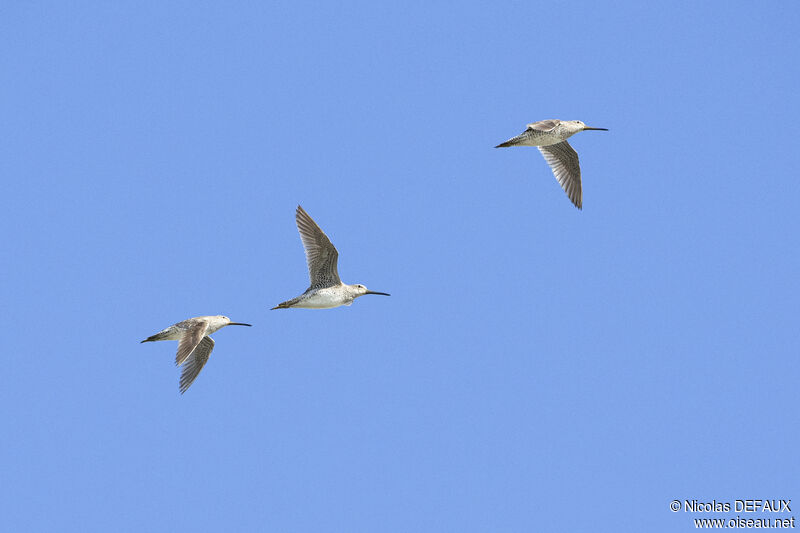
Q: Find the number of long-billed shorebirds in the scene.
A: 3